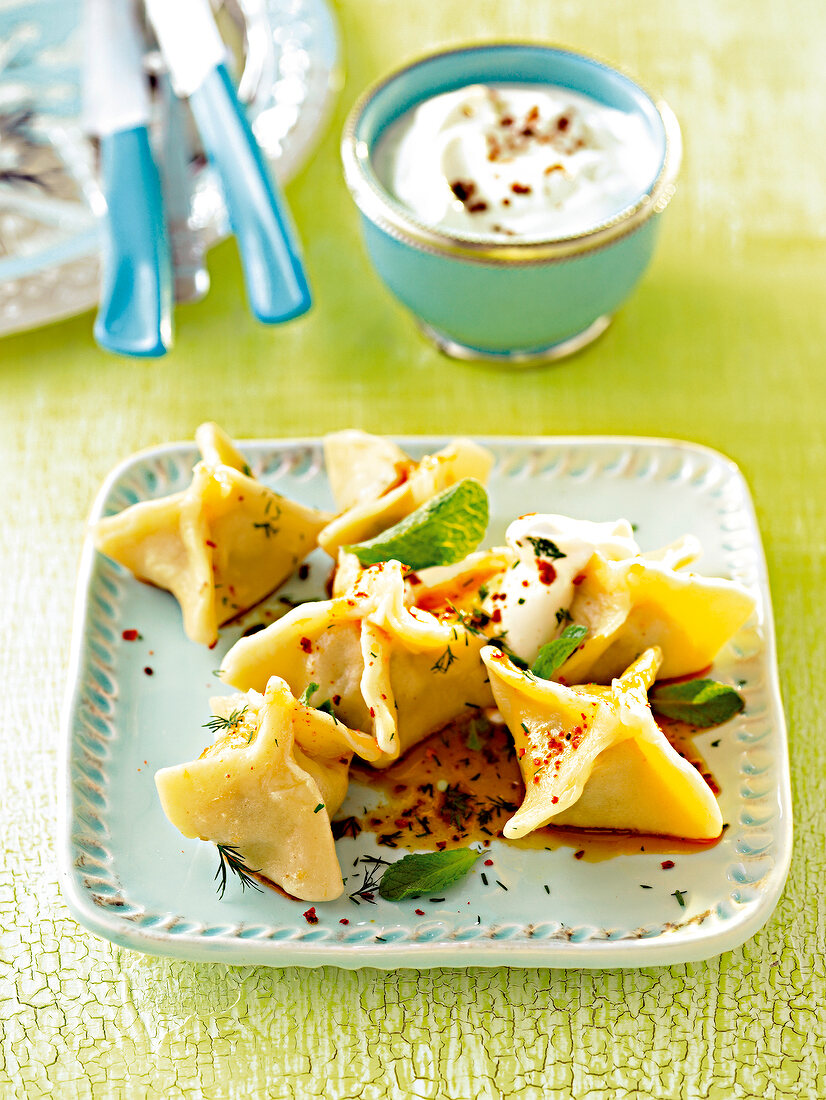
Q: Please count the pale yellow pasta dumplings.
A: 6